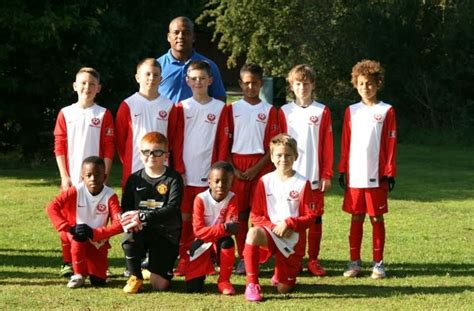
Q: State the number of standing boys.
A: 6